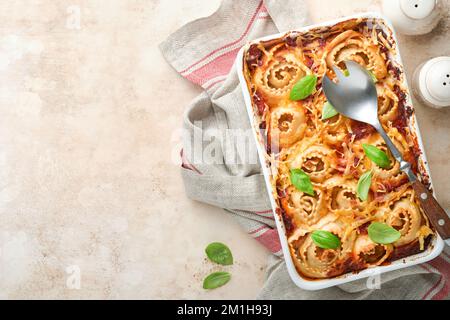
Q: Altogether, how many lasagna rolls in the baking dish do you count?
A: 12